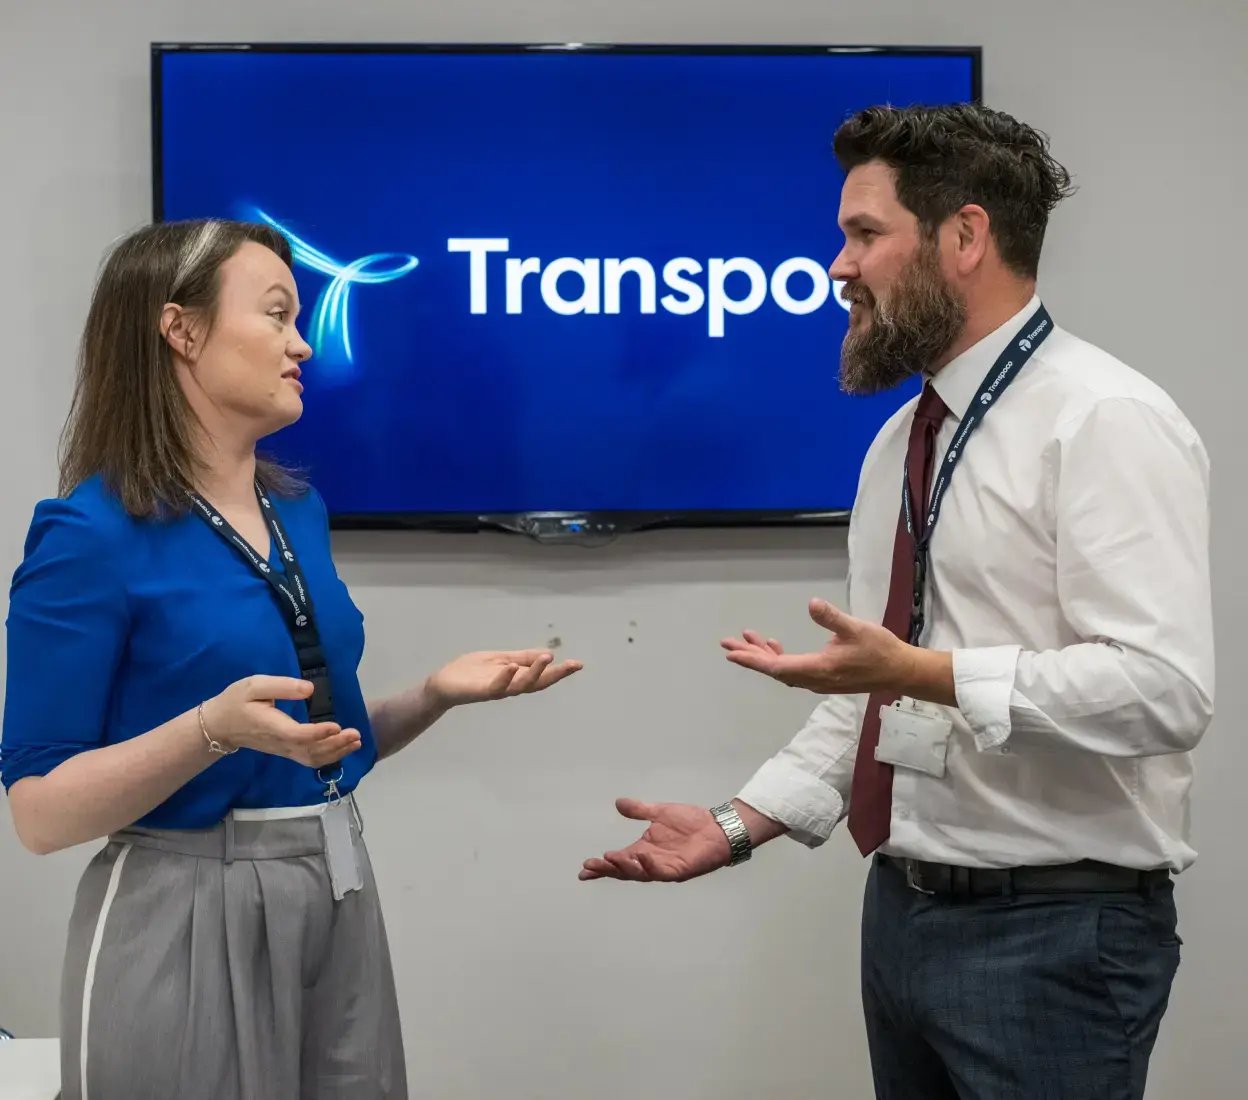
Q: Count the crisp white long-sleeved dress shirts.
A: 1